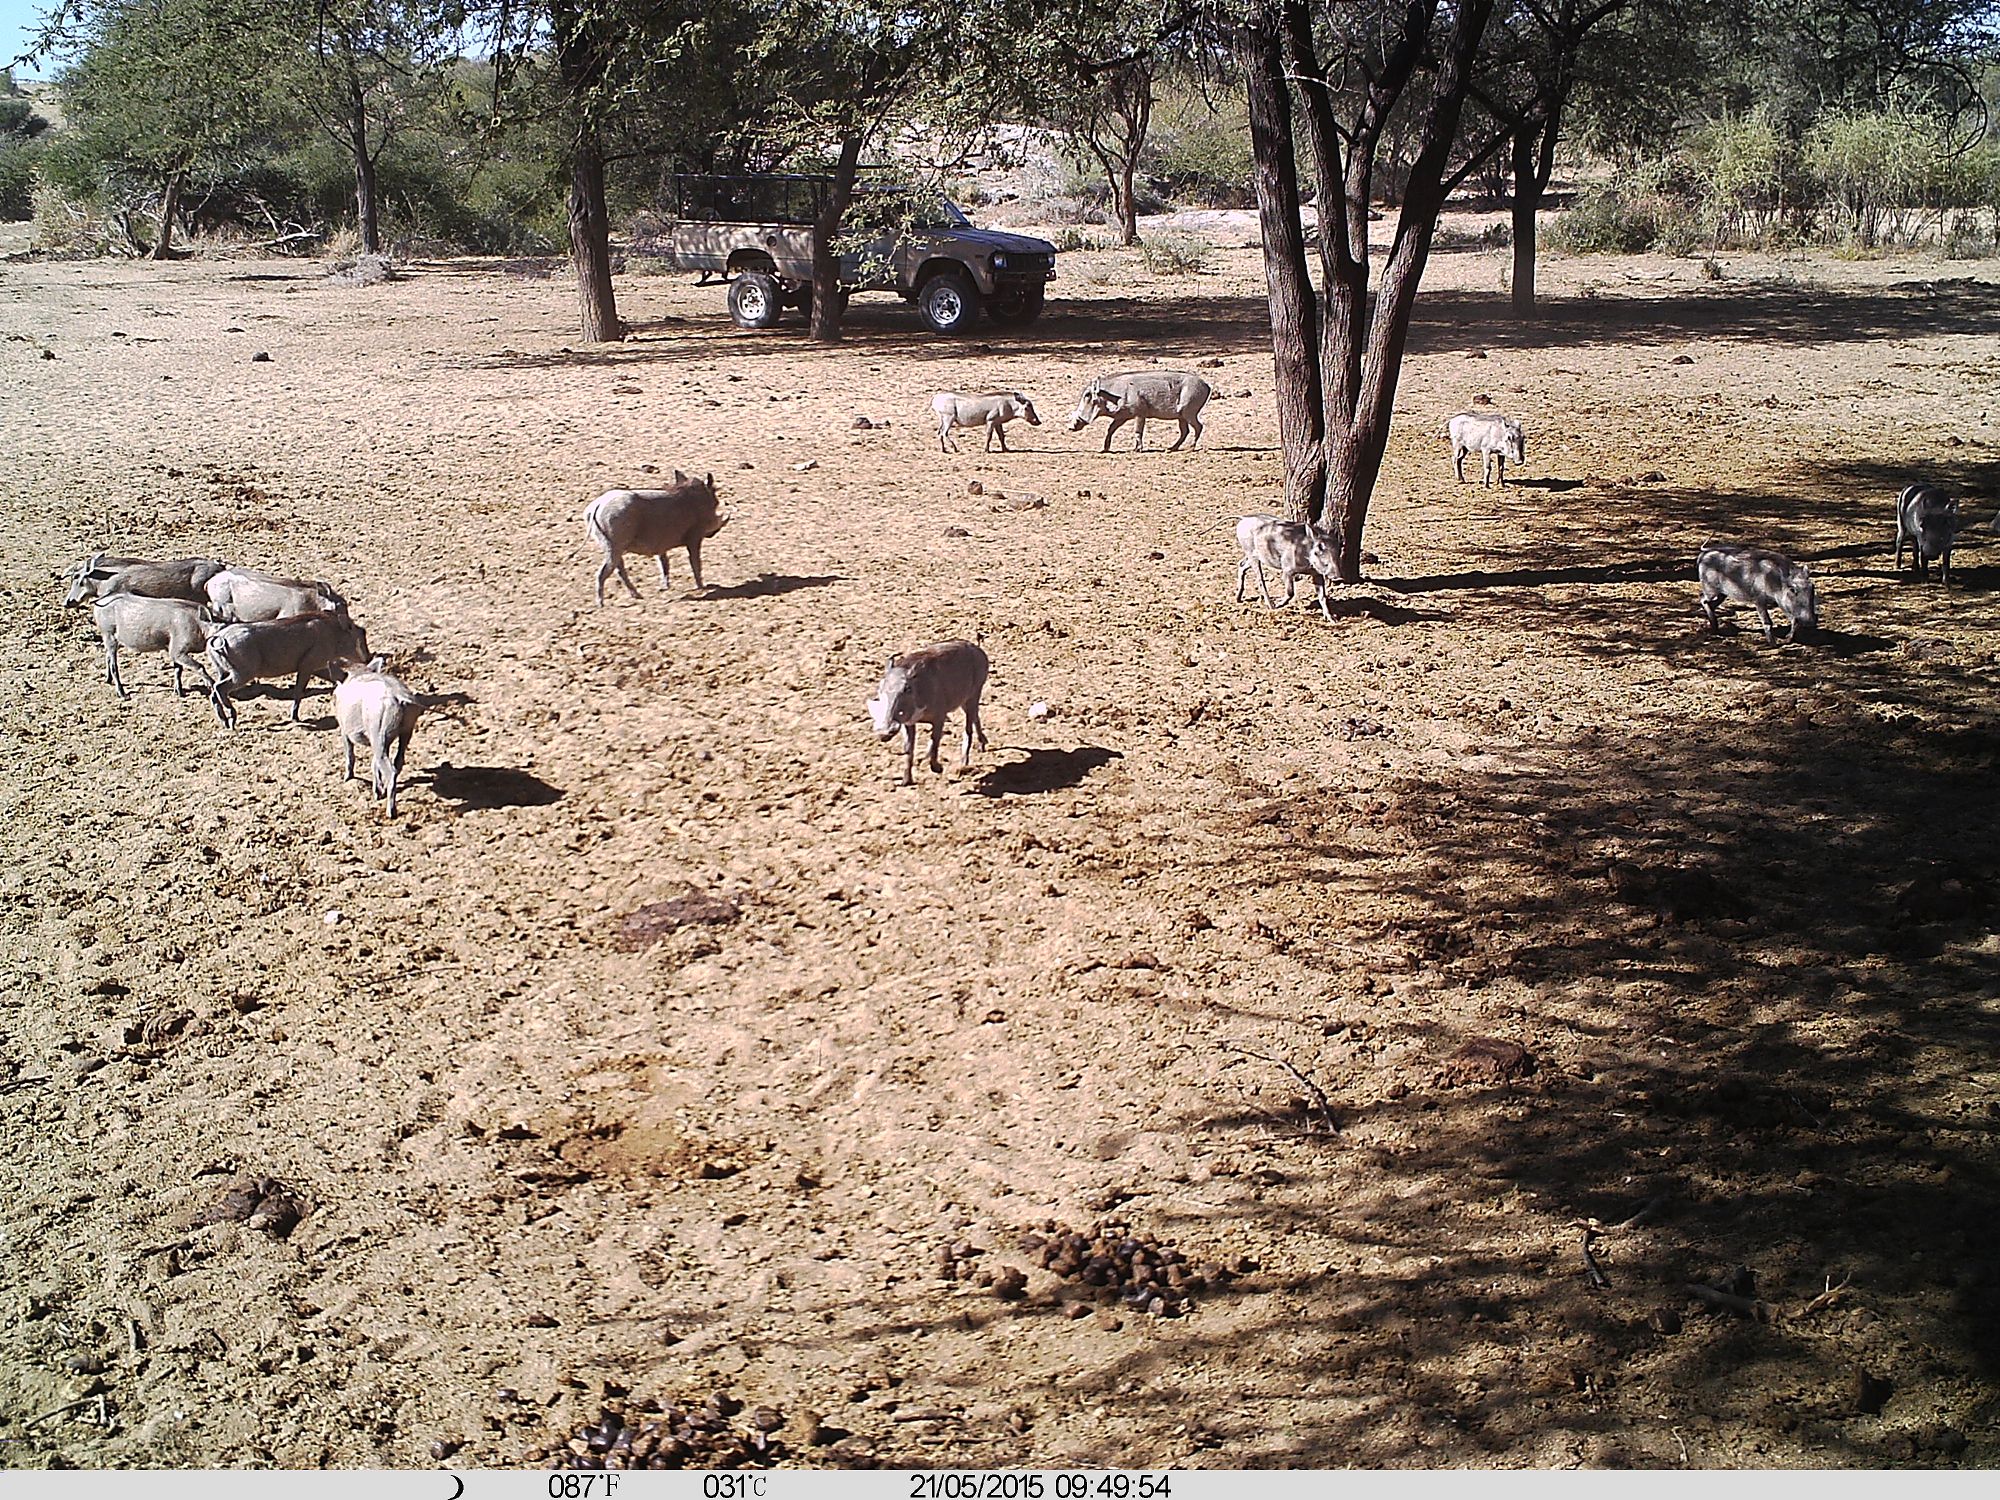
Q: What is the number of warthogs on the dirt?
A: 13